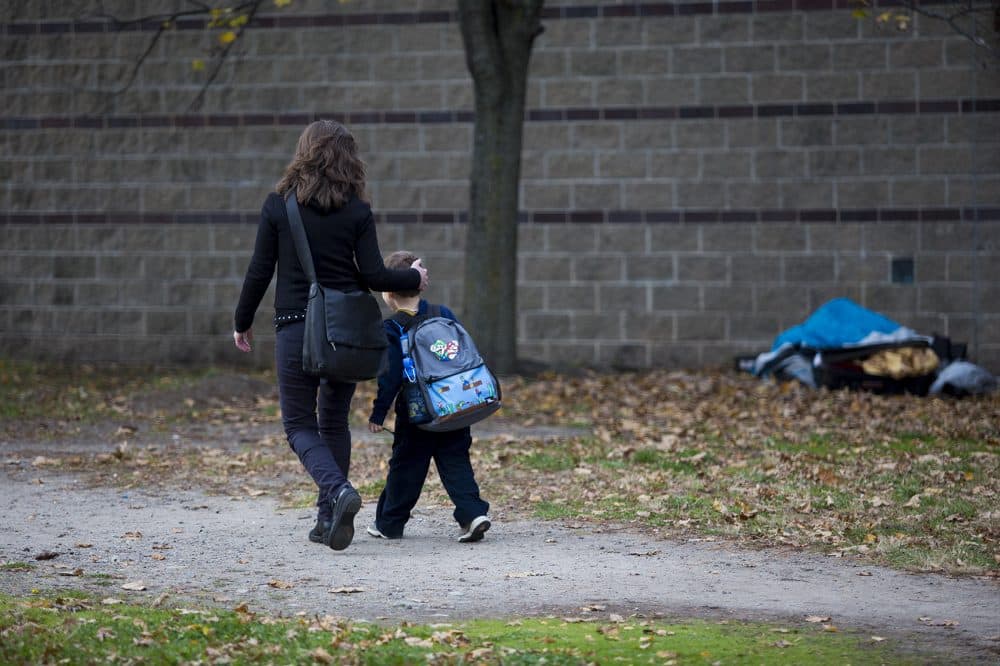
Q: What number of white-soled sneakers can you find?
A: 2